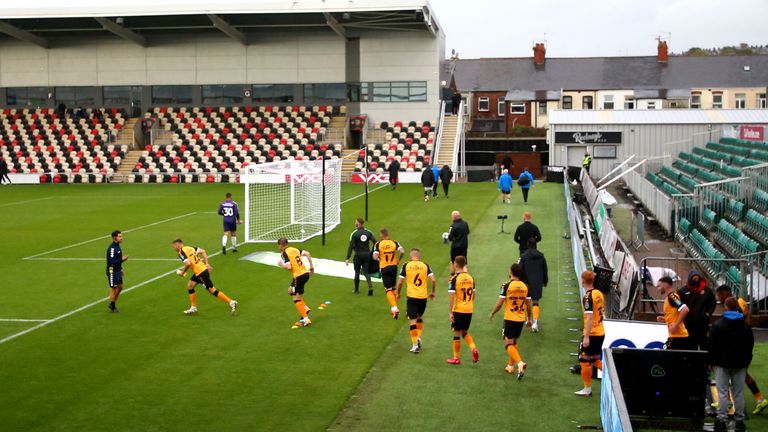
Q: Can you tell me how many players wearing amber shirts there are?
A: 9